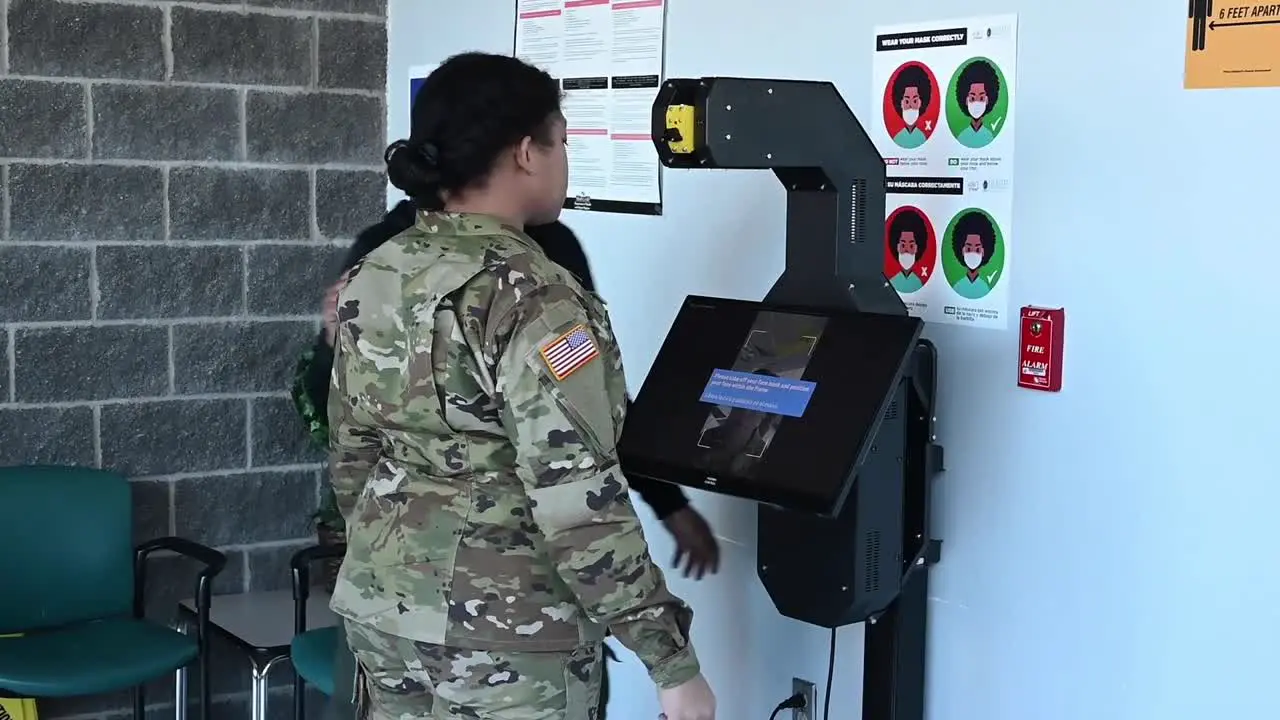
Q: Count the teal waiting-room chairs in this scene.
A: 2